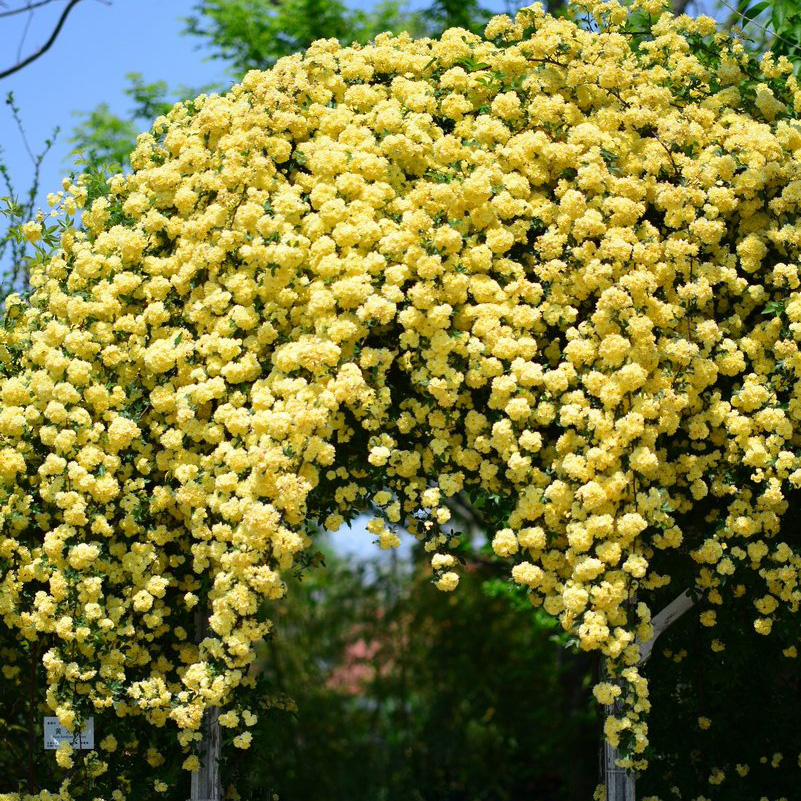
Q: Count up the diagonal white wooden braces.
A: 1